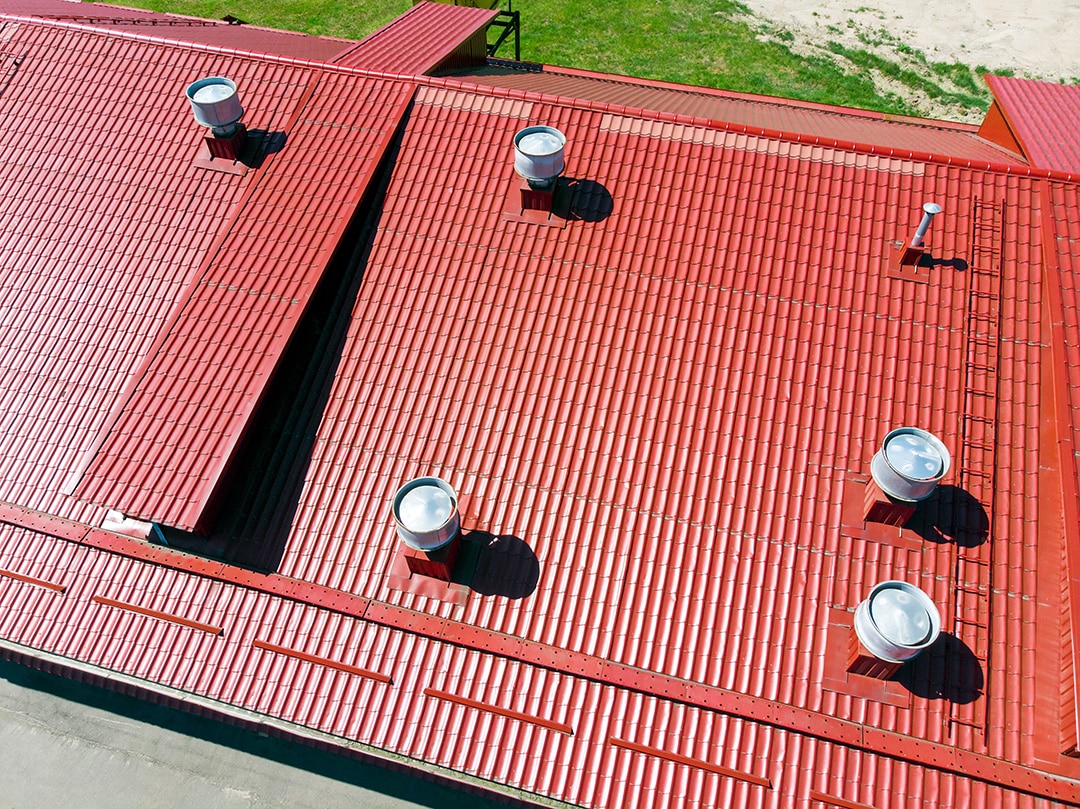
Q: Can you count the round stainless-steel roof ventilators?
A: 5